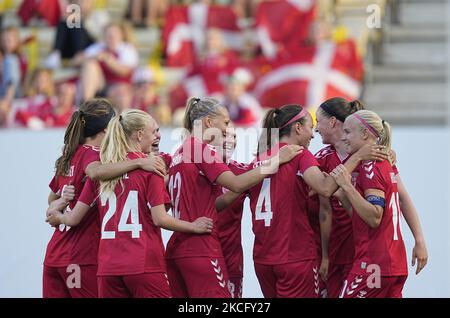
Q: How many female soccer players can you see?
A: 8